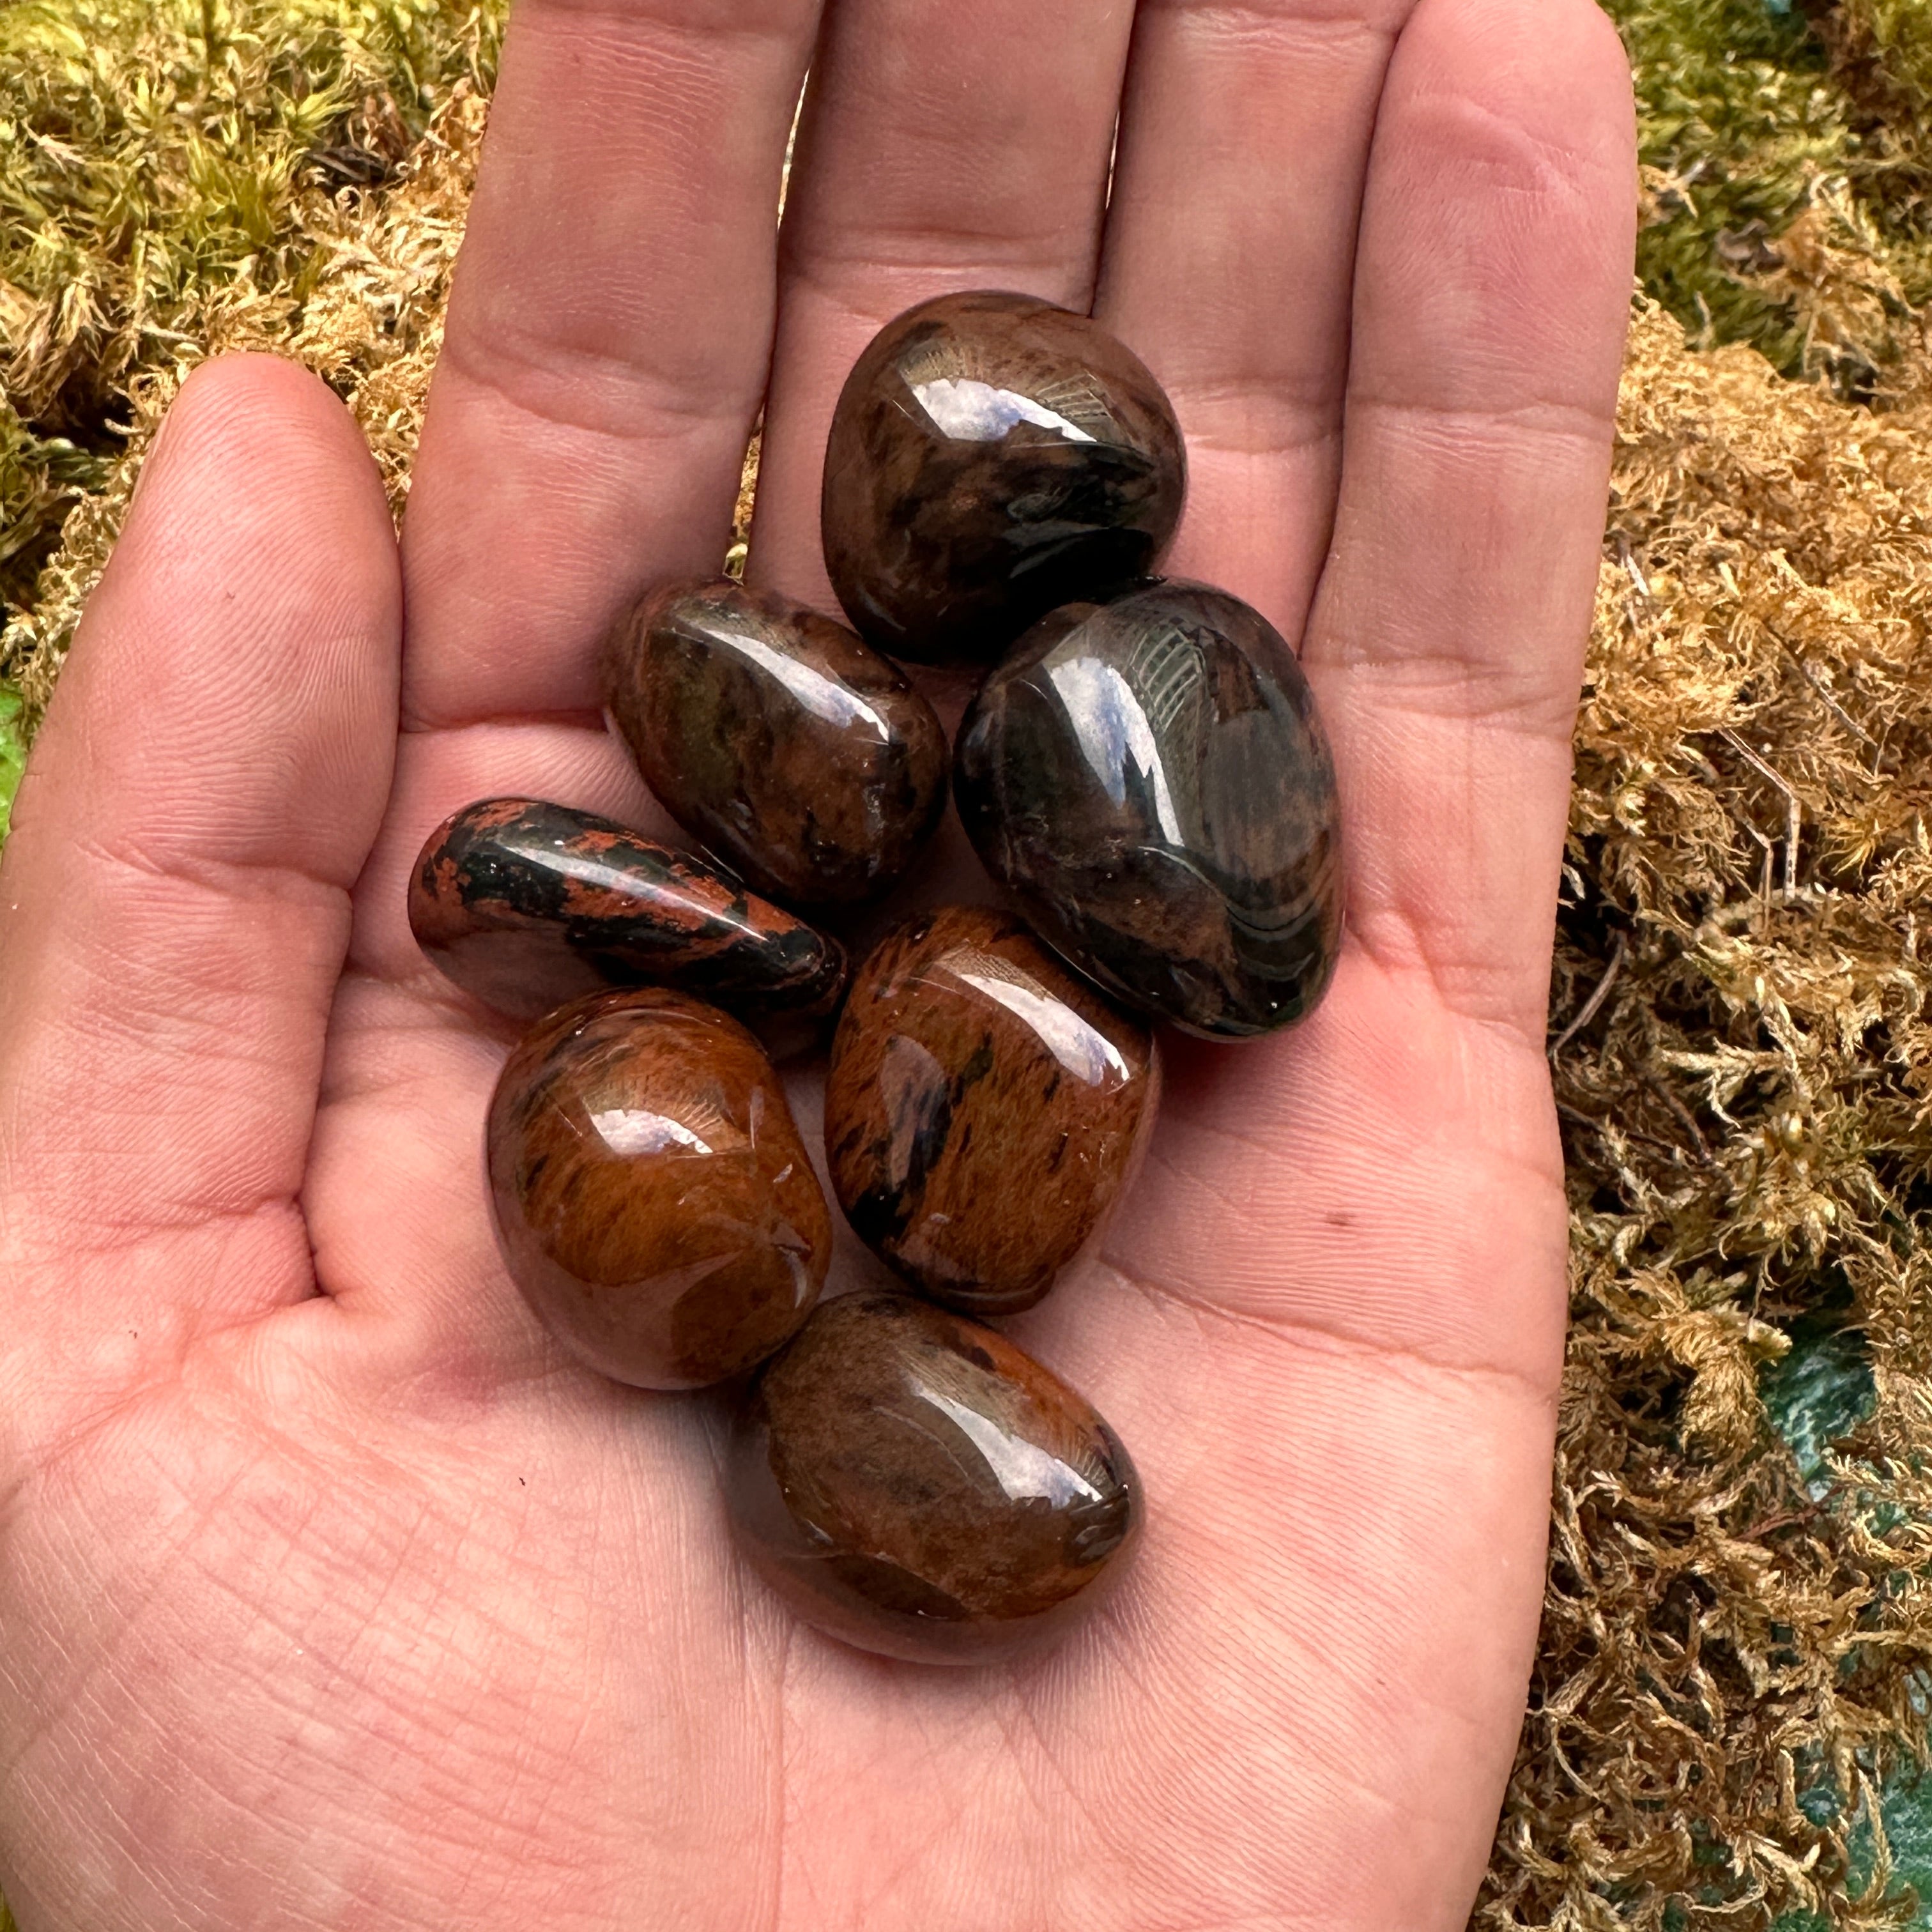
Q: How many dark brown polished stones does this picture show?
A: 7